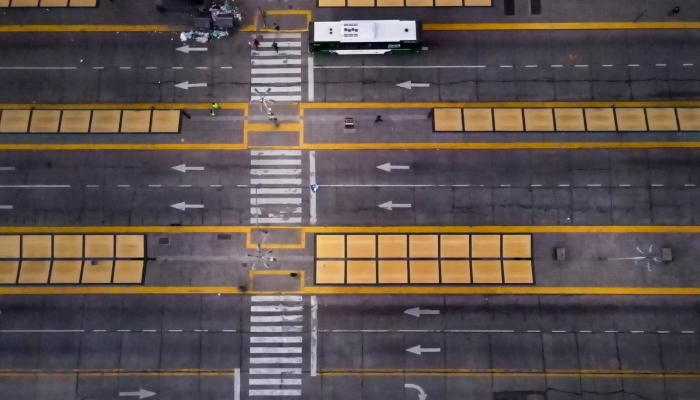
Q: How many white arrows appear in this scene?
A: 11